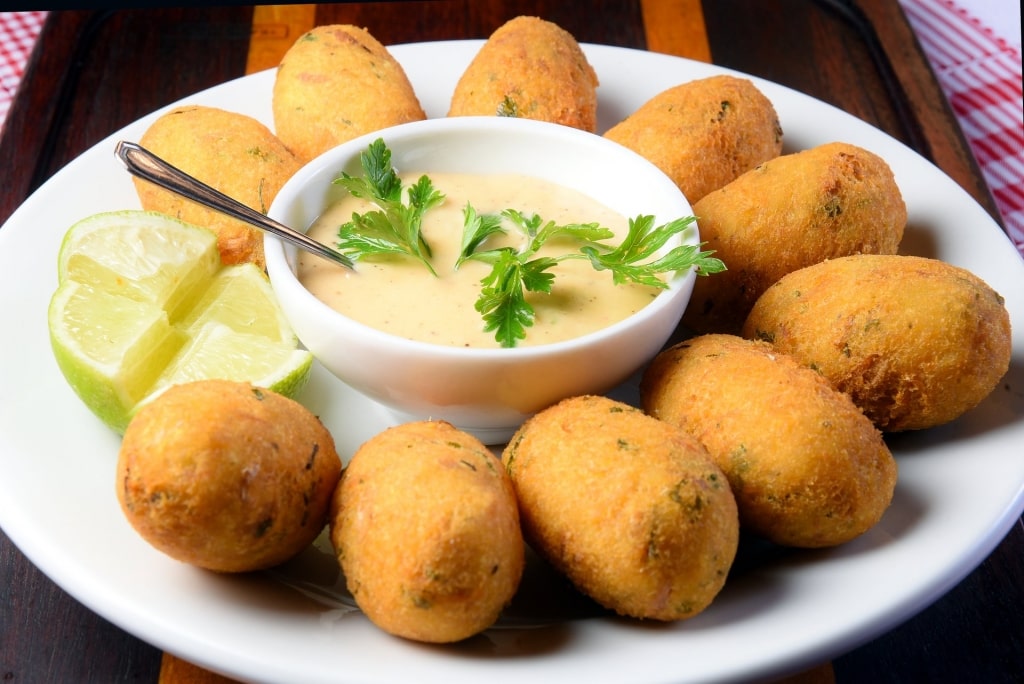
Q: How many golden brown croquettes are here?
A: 10